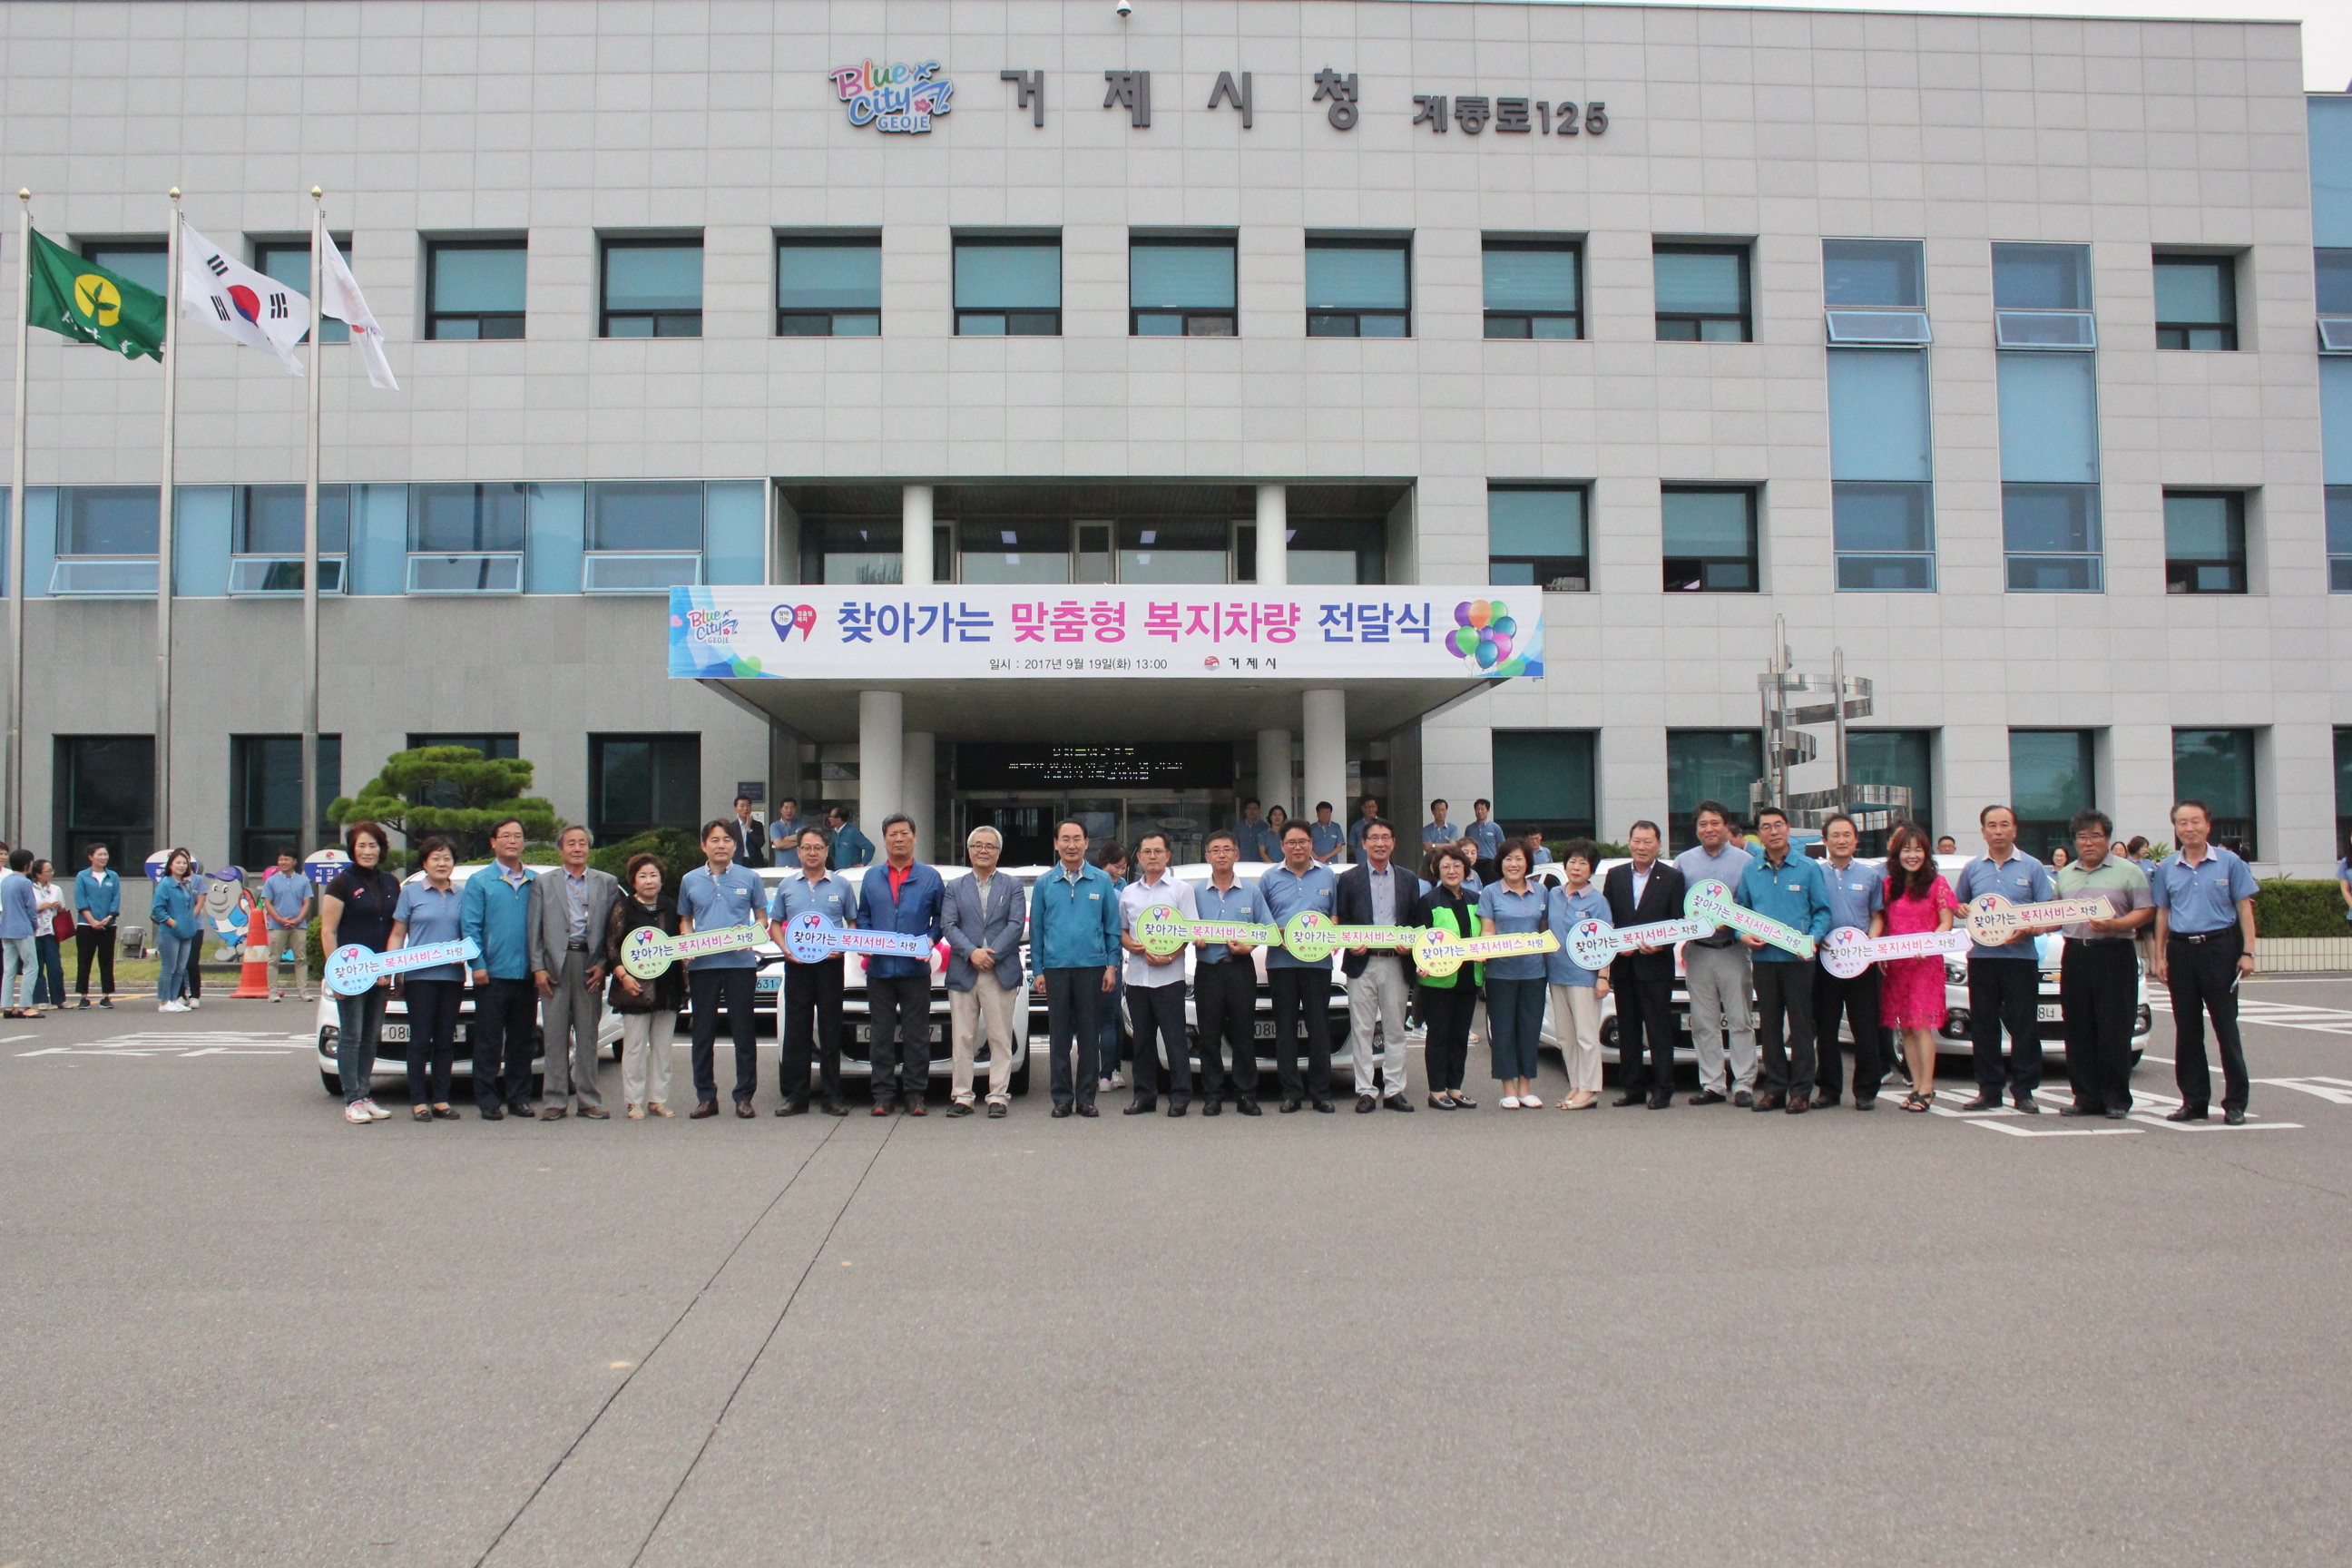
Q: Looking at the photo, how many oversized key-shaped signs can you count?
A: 10